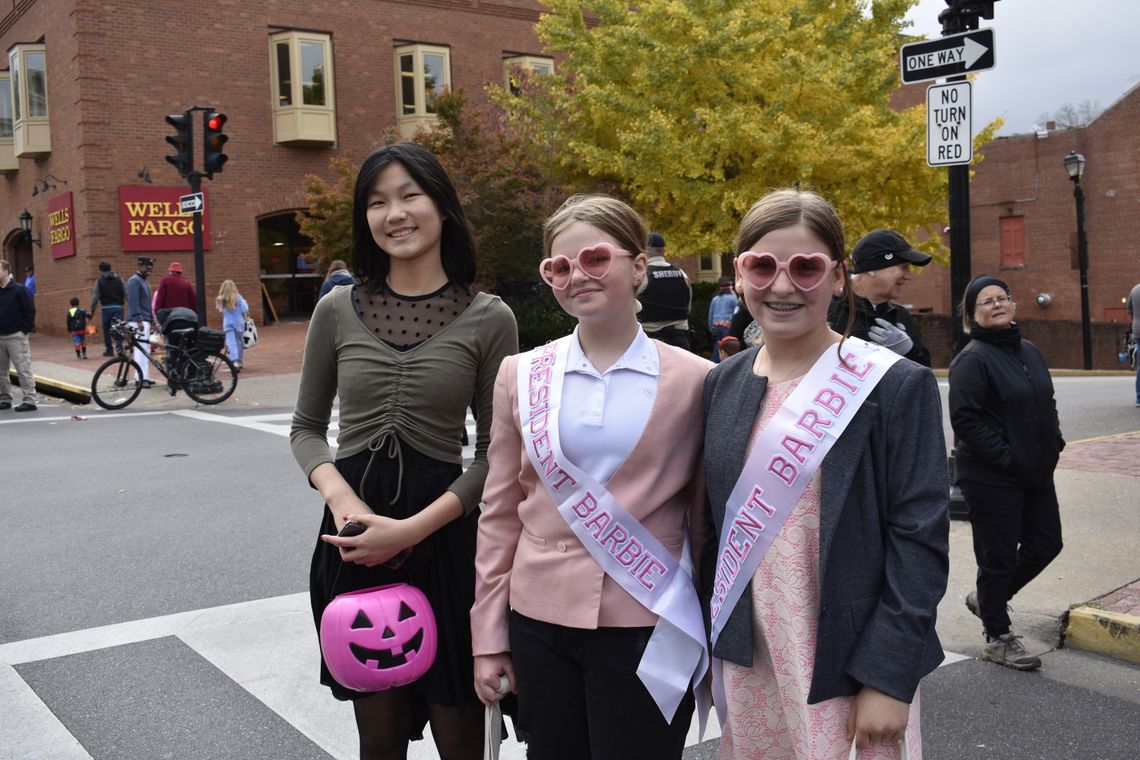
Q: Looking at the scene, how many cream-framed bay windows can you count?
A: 5